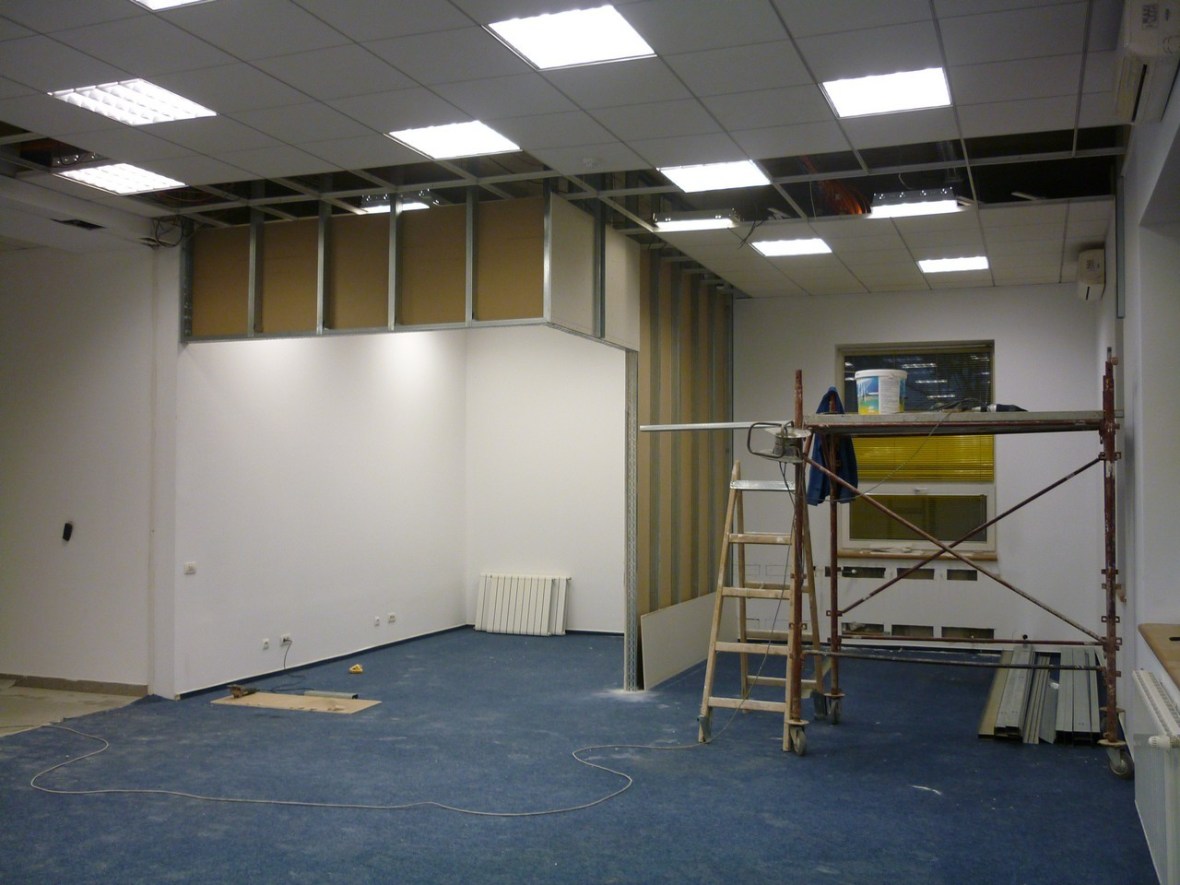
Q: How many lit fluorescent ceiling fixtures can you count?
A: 12